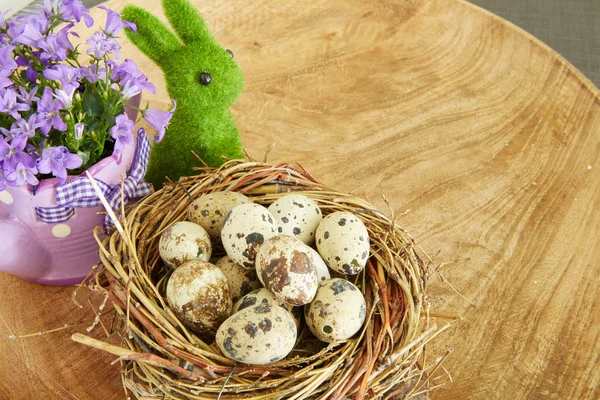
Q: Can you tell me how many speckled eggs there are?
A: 12